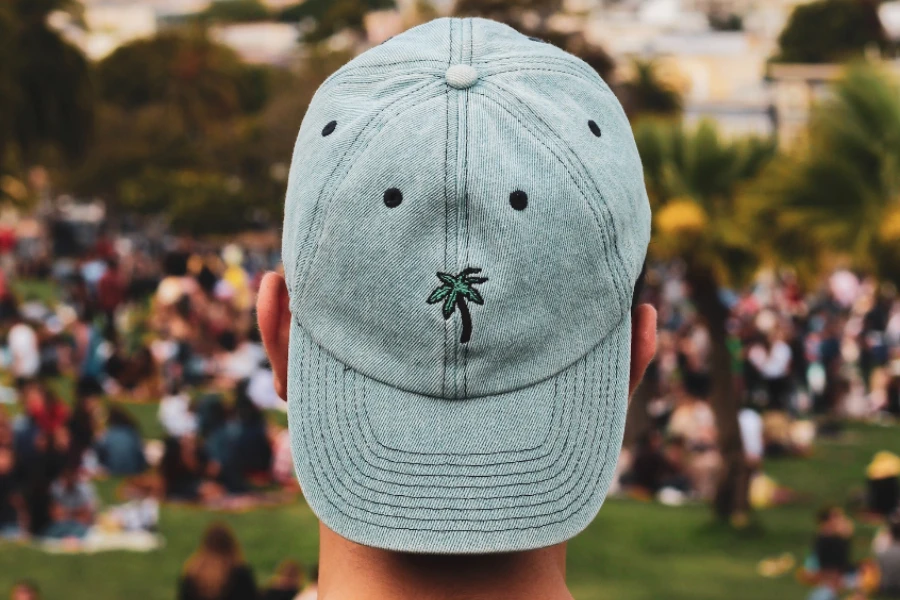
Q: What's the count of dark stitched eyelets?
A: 4